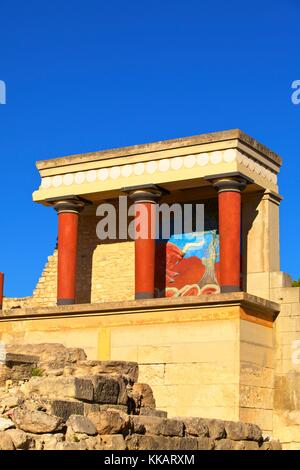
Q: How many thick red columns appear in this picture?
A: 3